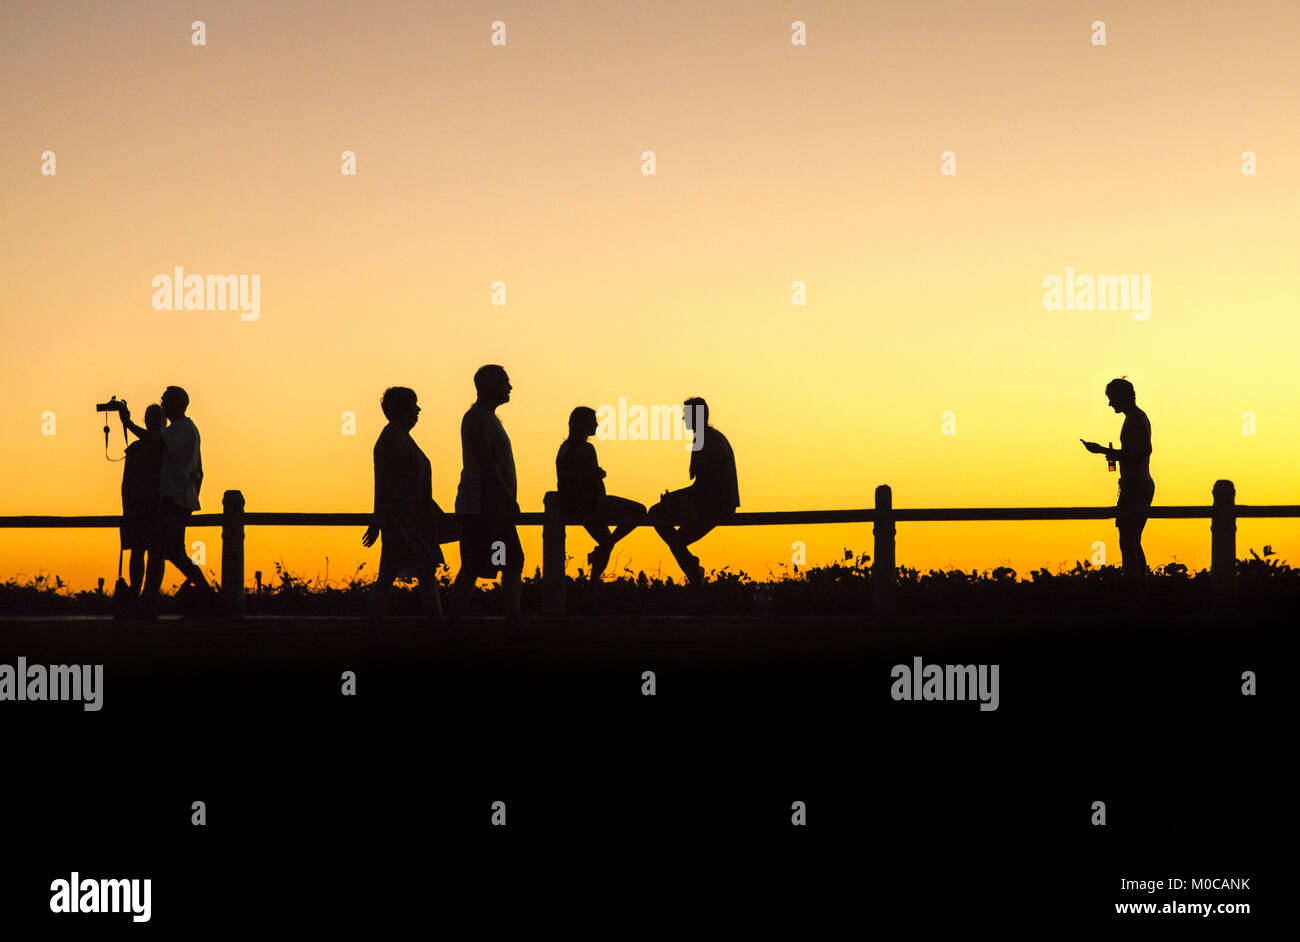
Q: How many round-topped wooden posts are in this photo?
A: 4